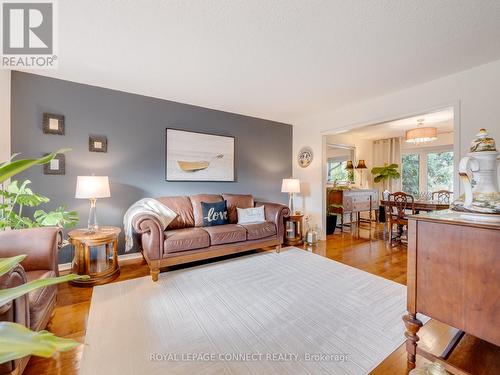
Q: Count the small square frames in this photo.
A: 3